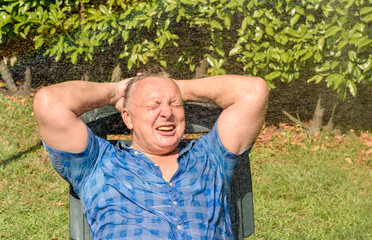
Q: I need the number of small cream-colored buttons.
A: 5